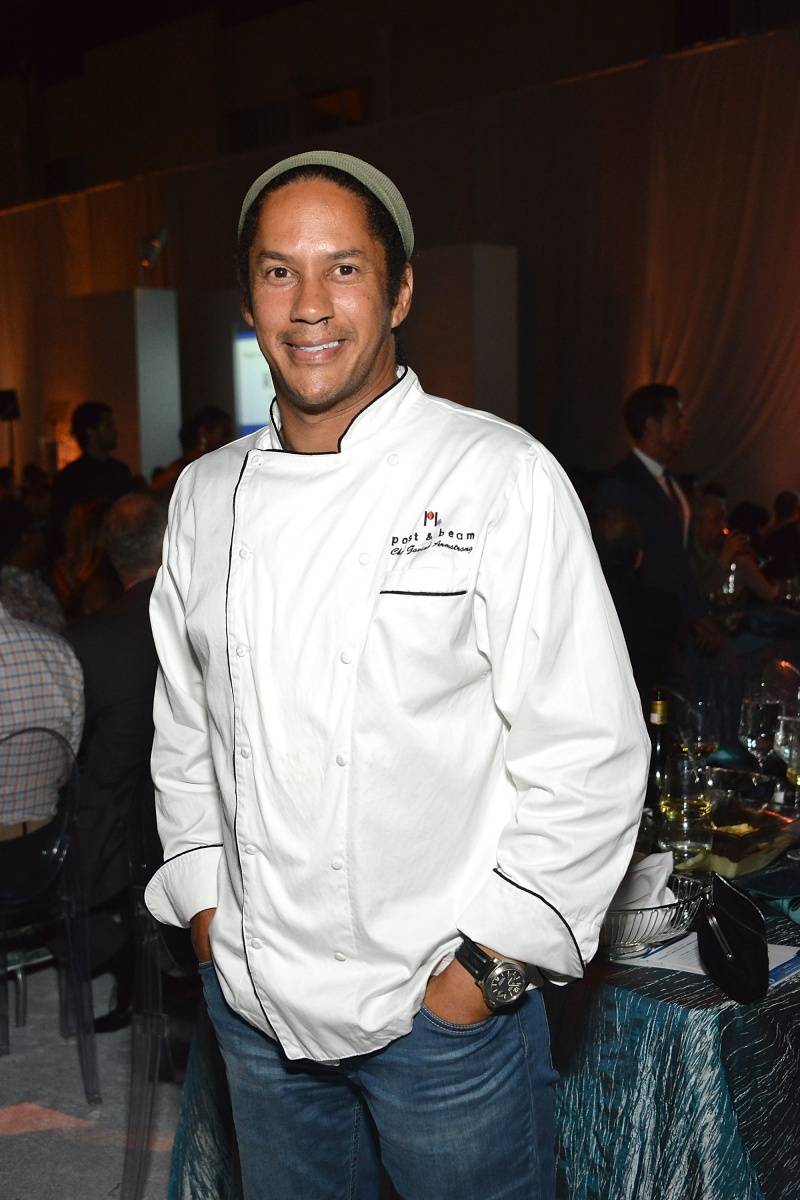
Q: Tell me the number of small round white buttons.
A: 12